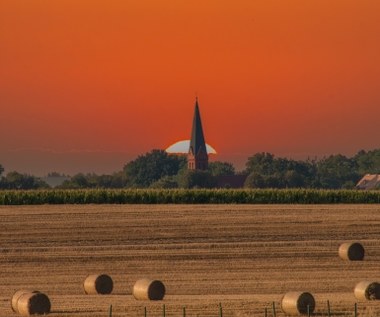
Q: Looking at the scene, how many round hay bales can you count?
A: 7